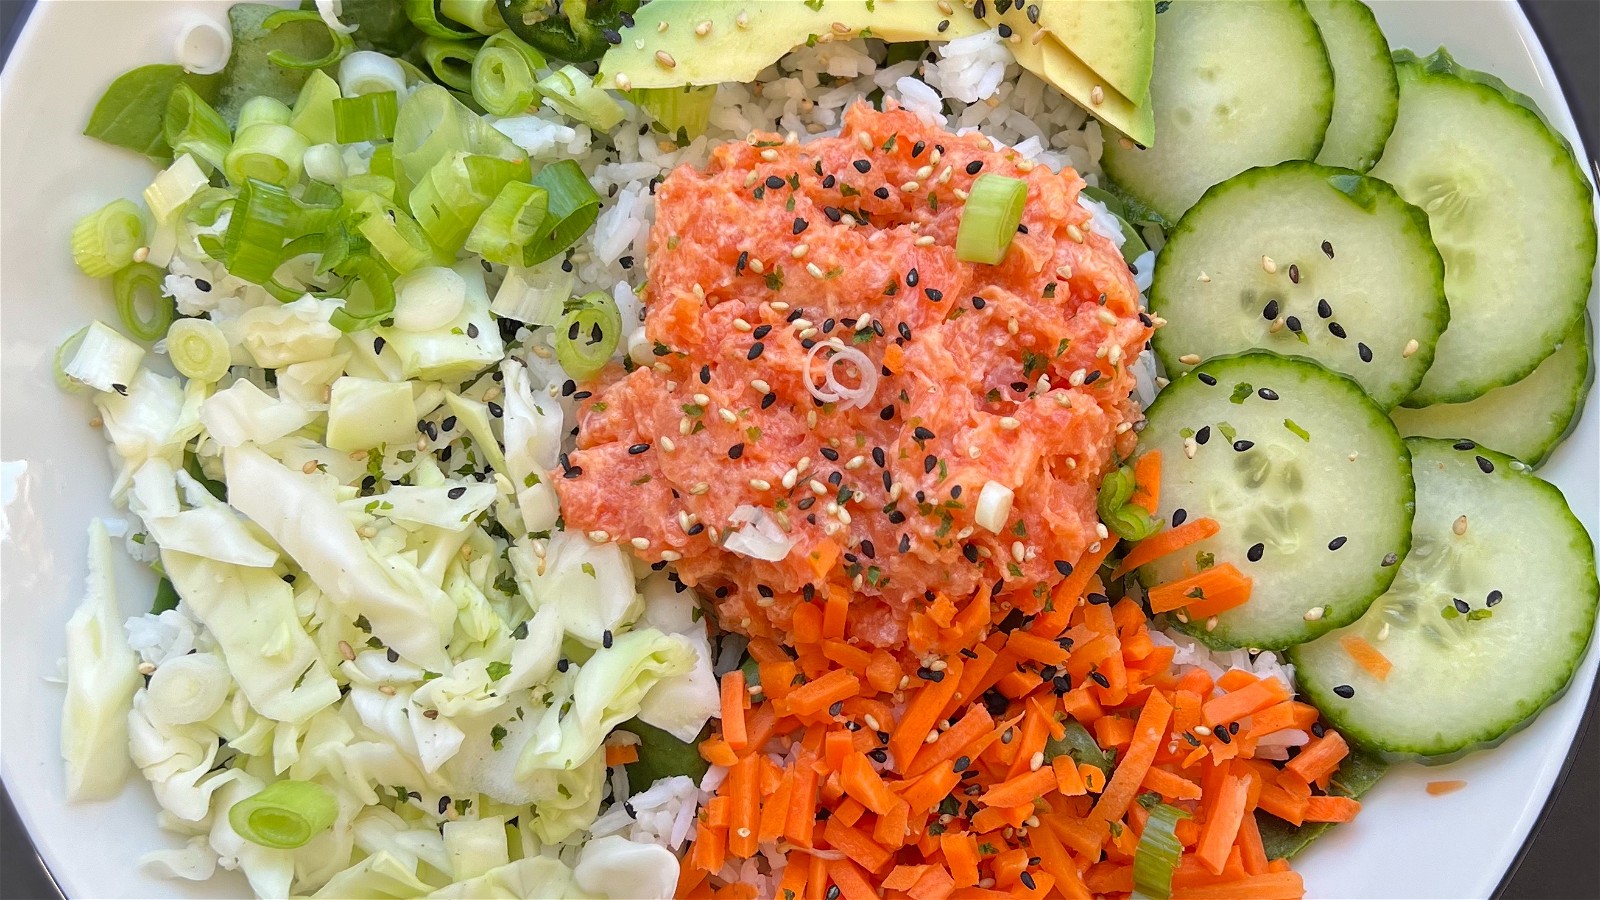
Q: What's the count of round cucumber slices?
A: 7